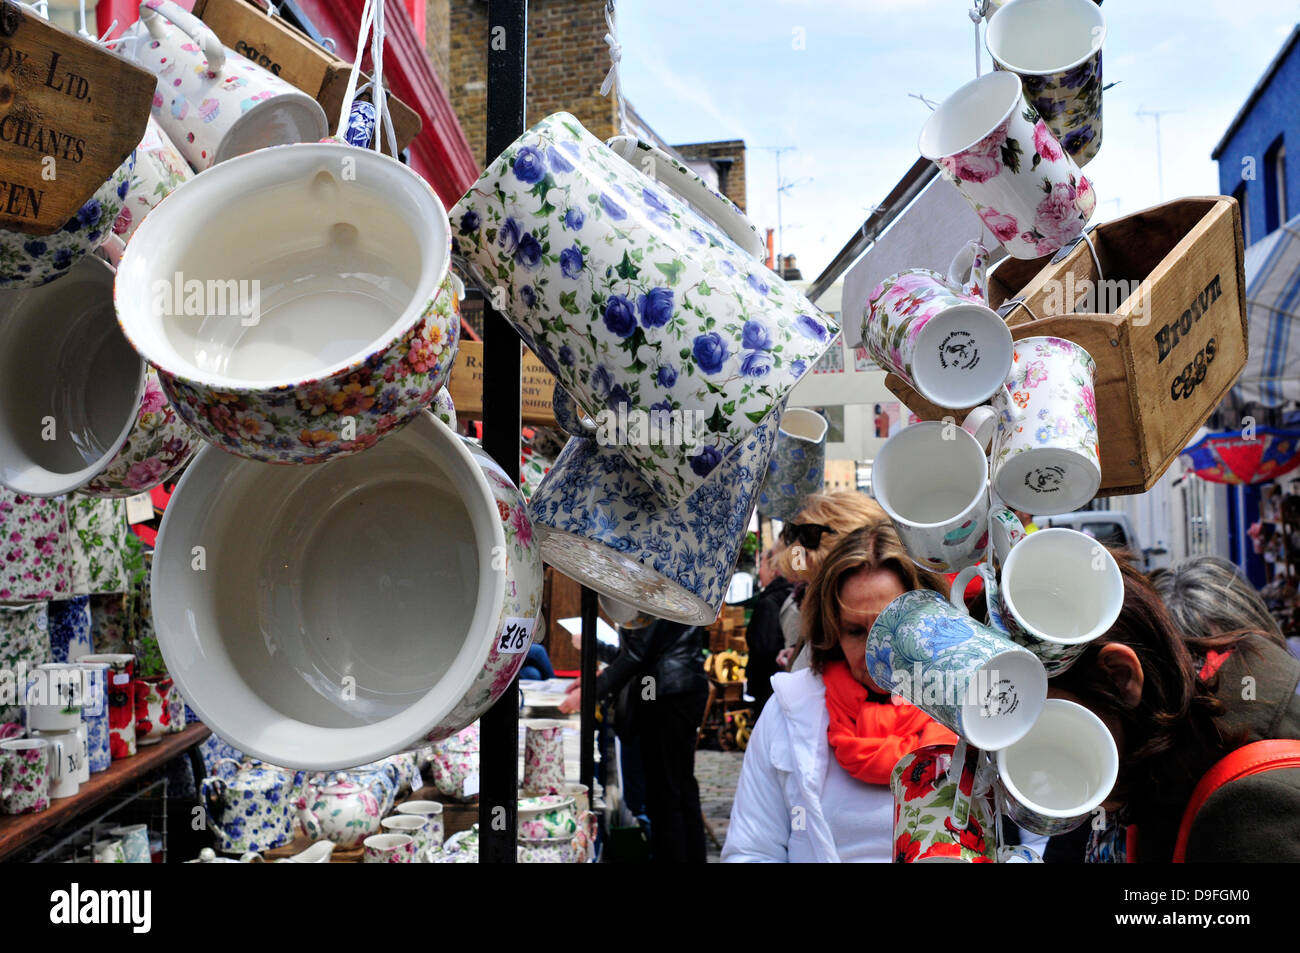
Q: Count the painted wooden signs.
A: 4